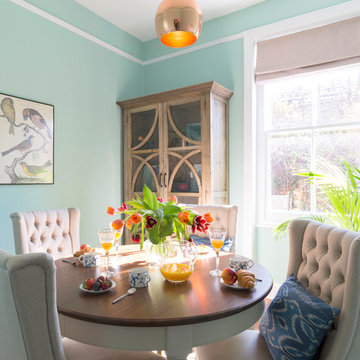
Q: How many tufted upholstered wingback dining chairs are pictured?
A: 4